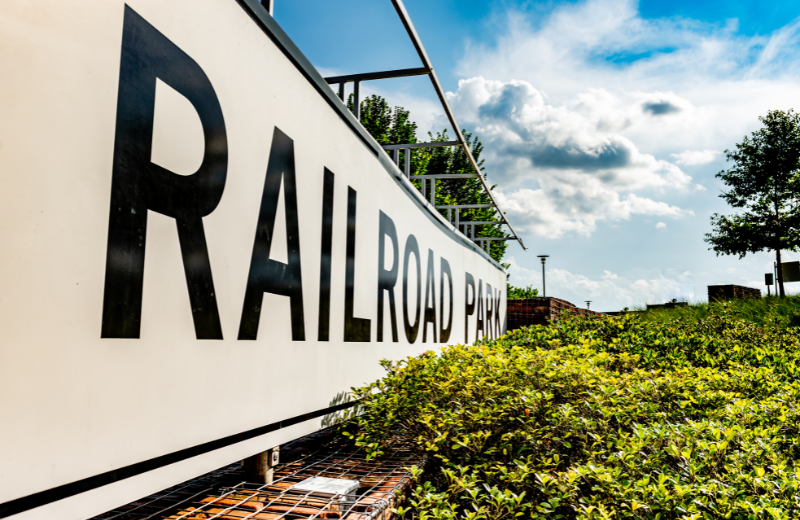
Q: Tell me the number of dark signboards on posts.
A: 2